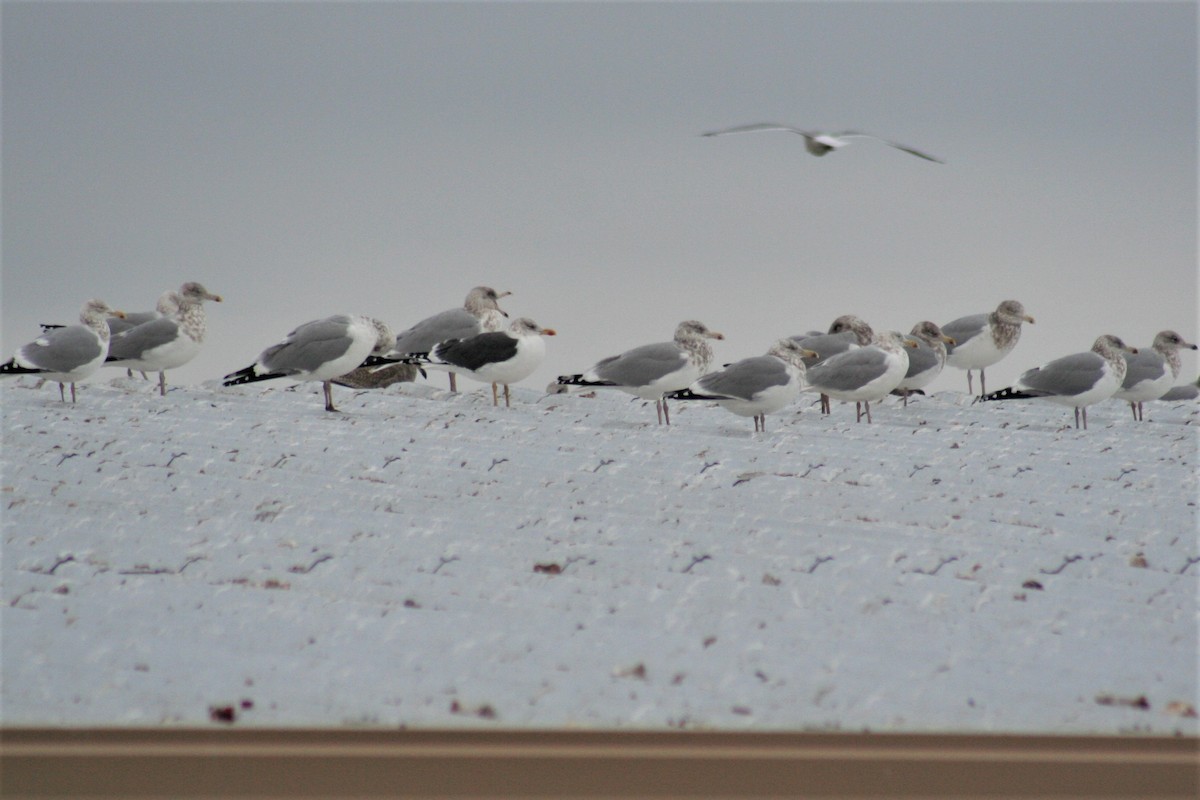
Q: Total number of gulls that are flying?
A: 1